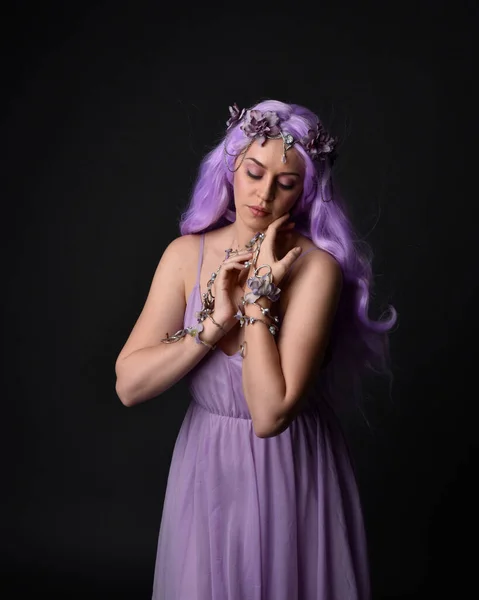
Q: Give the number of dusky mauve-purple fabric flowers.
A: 3